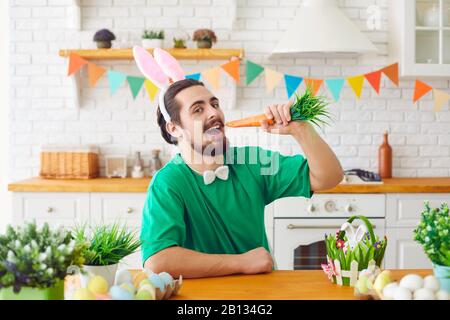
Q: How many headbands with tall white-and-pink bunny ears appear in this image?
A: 1